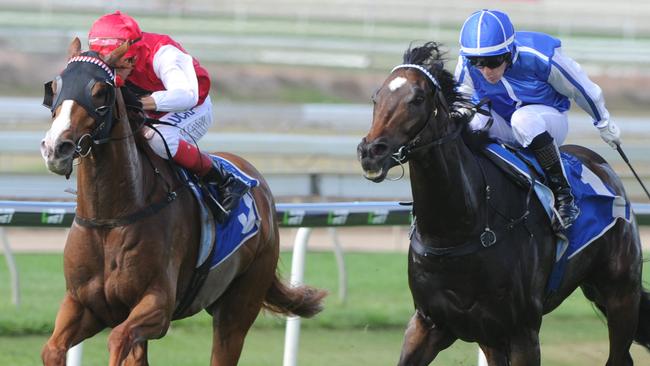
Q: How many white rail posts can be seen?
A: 5